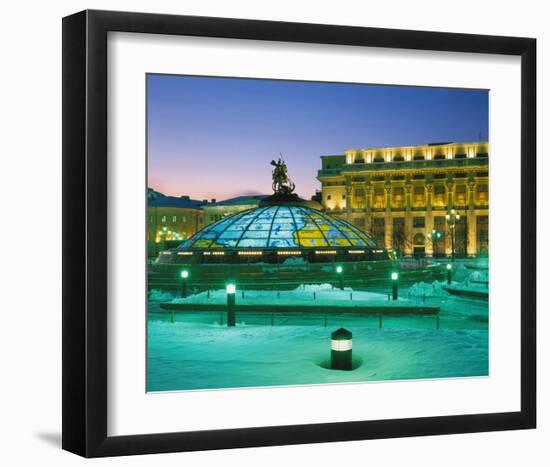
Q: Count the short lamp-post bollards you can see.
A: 6